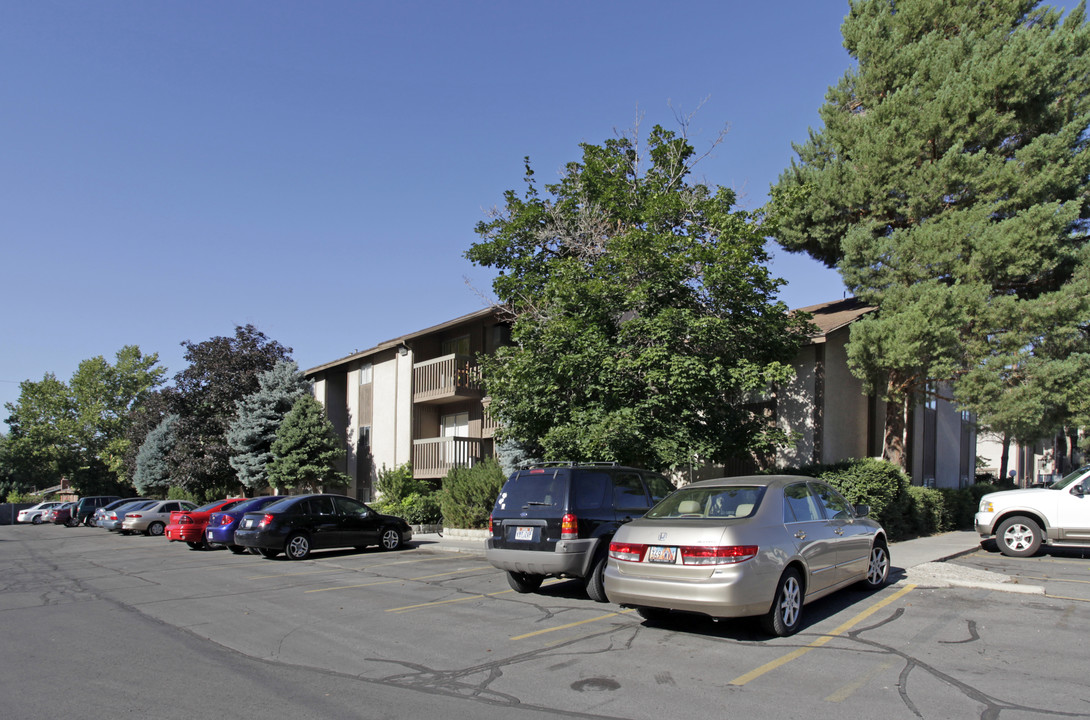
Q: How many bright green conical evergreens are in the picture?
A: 1